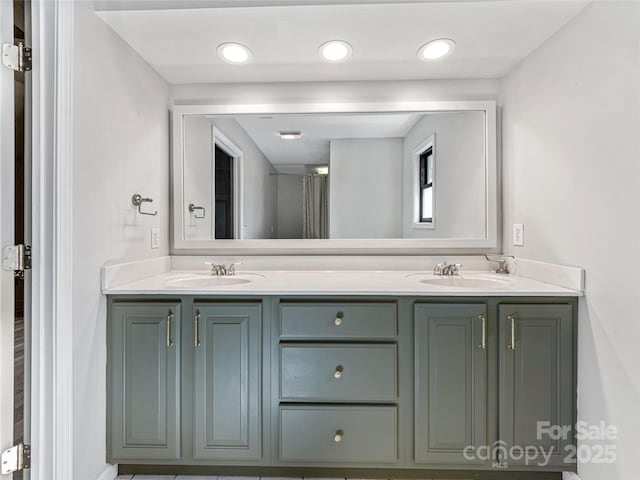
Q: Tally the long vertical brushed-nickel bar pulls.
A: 4